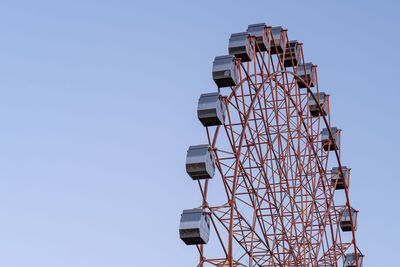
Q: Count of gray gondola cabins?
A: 14